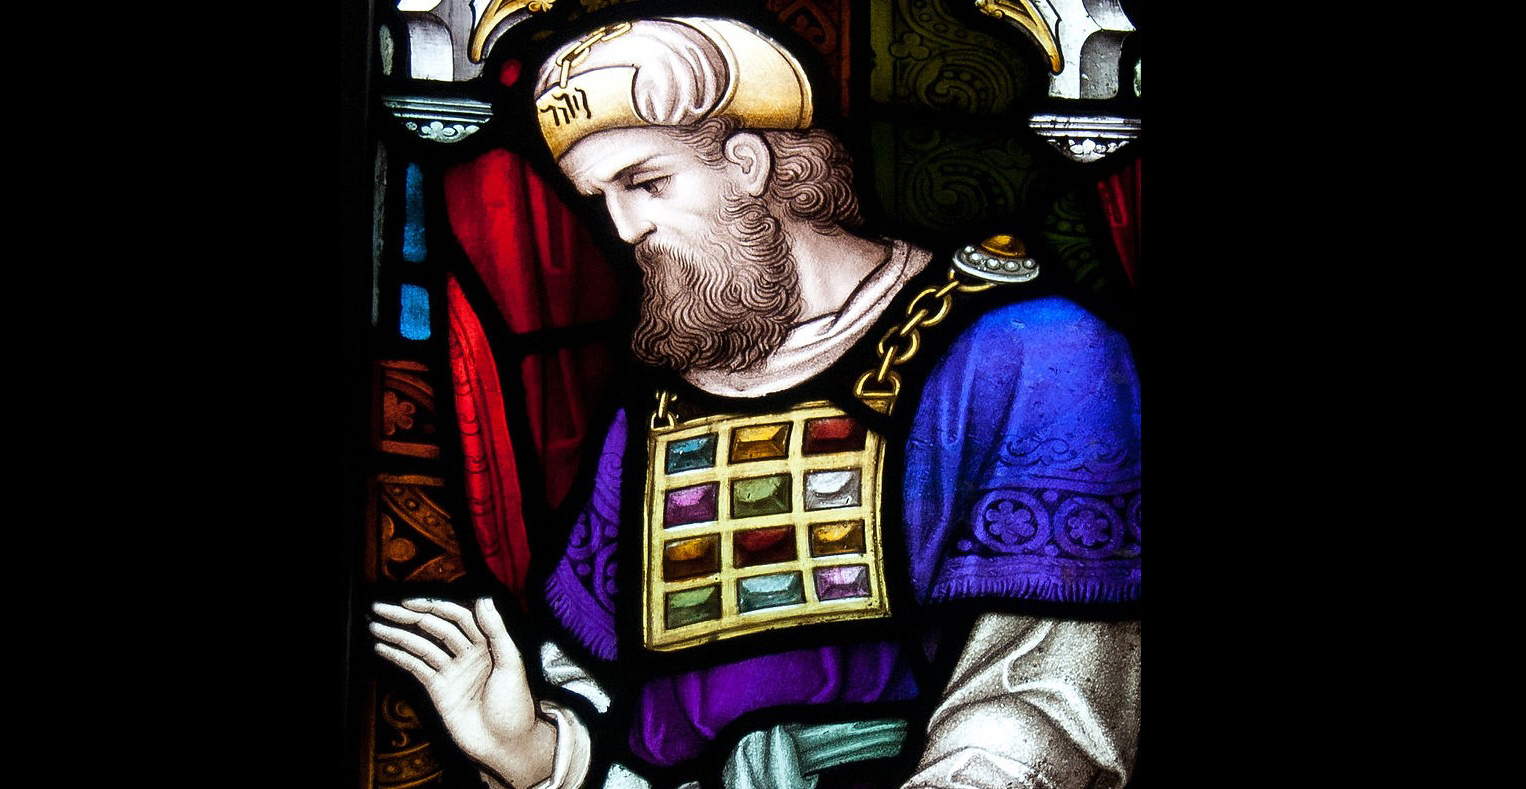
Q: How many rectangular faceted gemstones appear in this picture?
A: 12